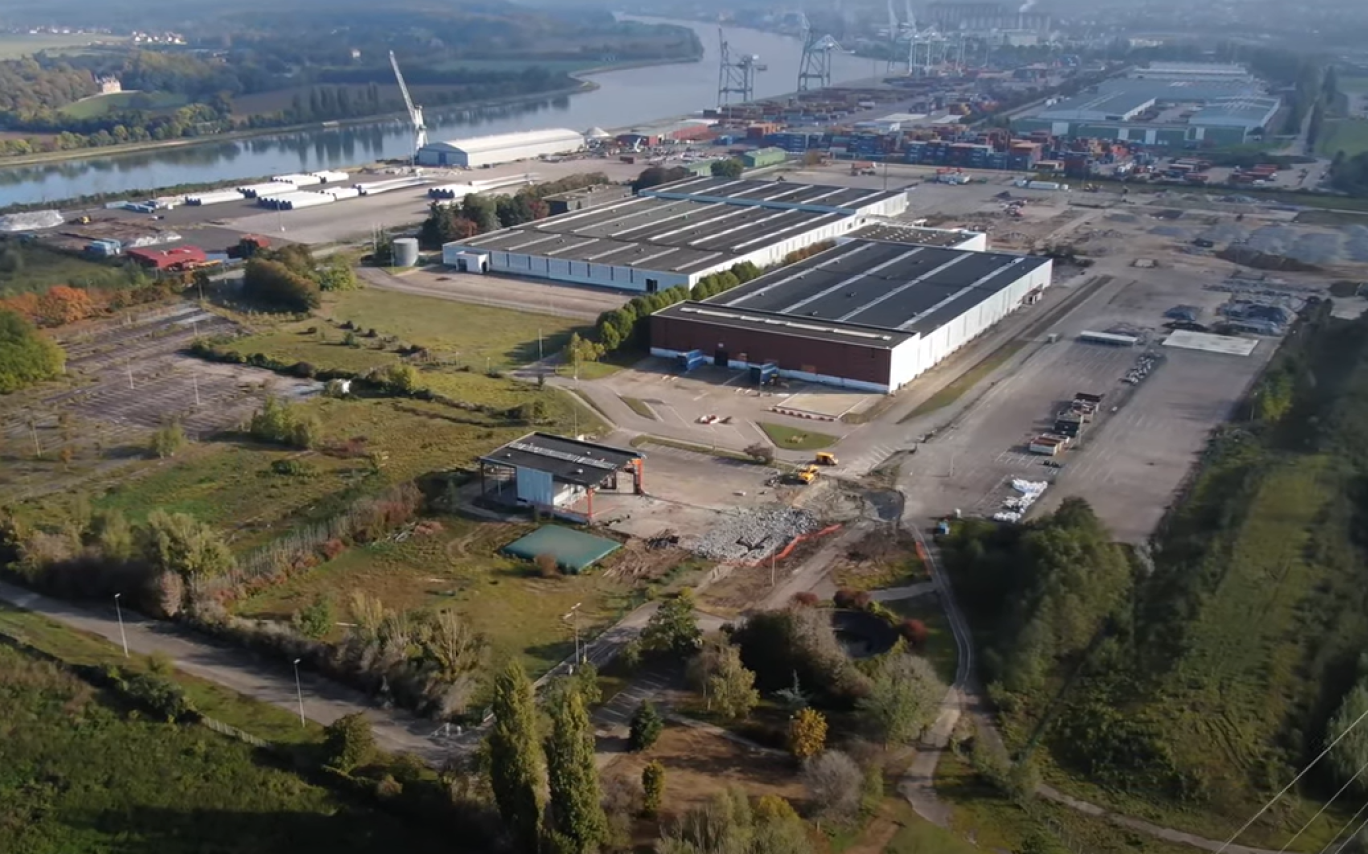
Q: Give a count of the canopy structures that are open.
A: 1